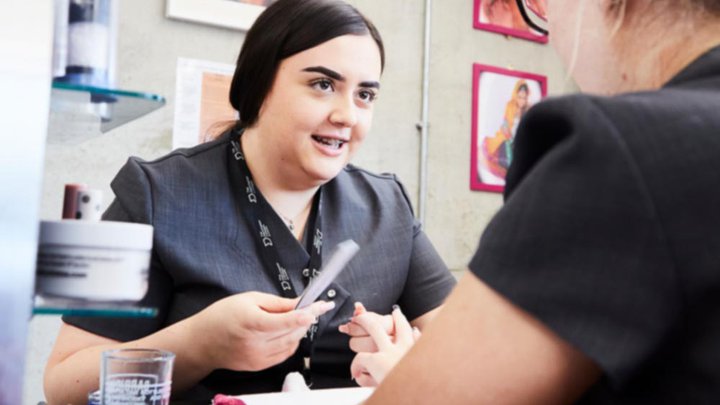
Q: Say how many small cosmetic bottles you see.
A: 2